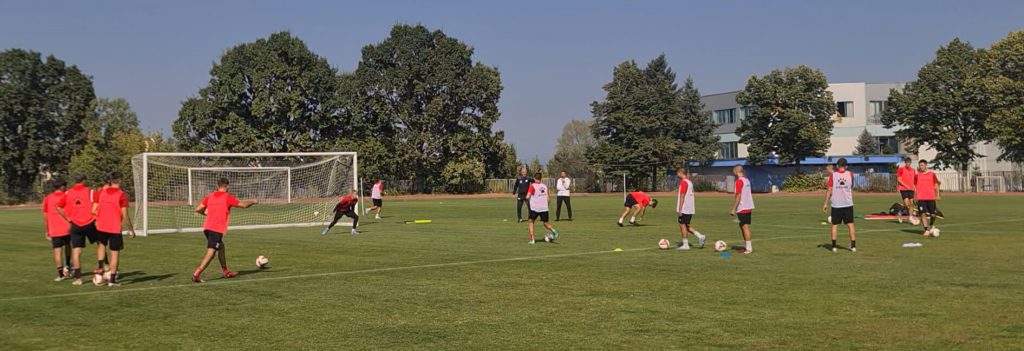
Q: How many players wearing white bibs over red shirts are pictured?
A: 5